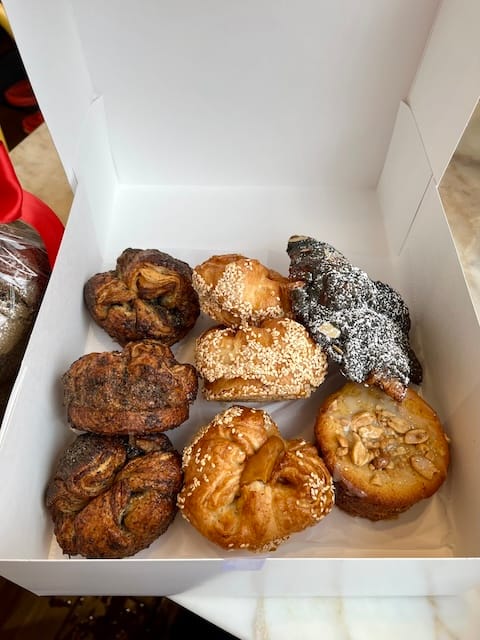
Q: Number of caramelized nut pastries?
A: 1